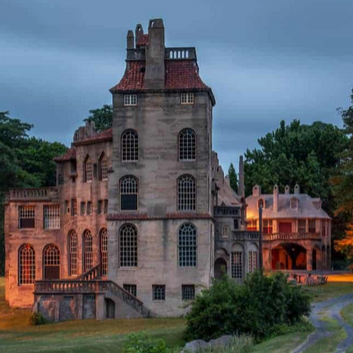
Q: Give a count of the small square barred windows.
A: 5